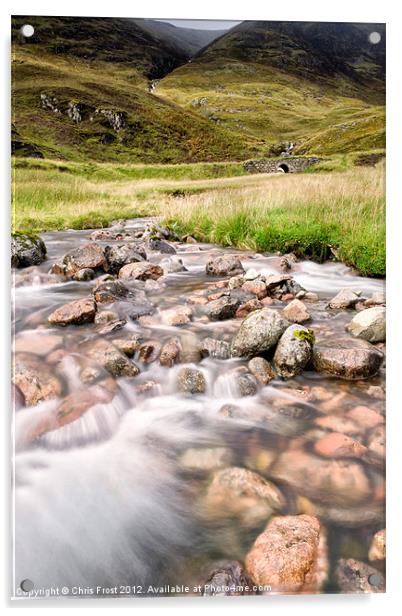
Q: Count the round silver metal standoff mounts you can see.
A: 4